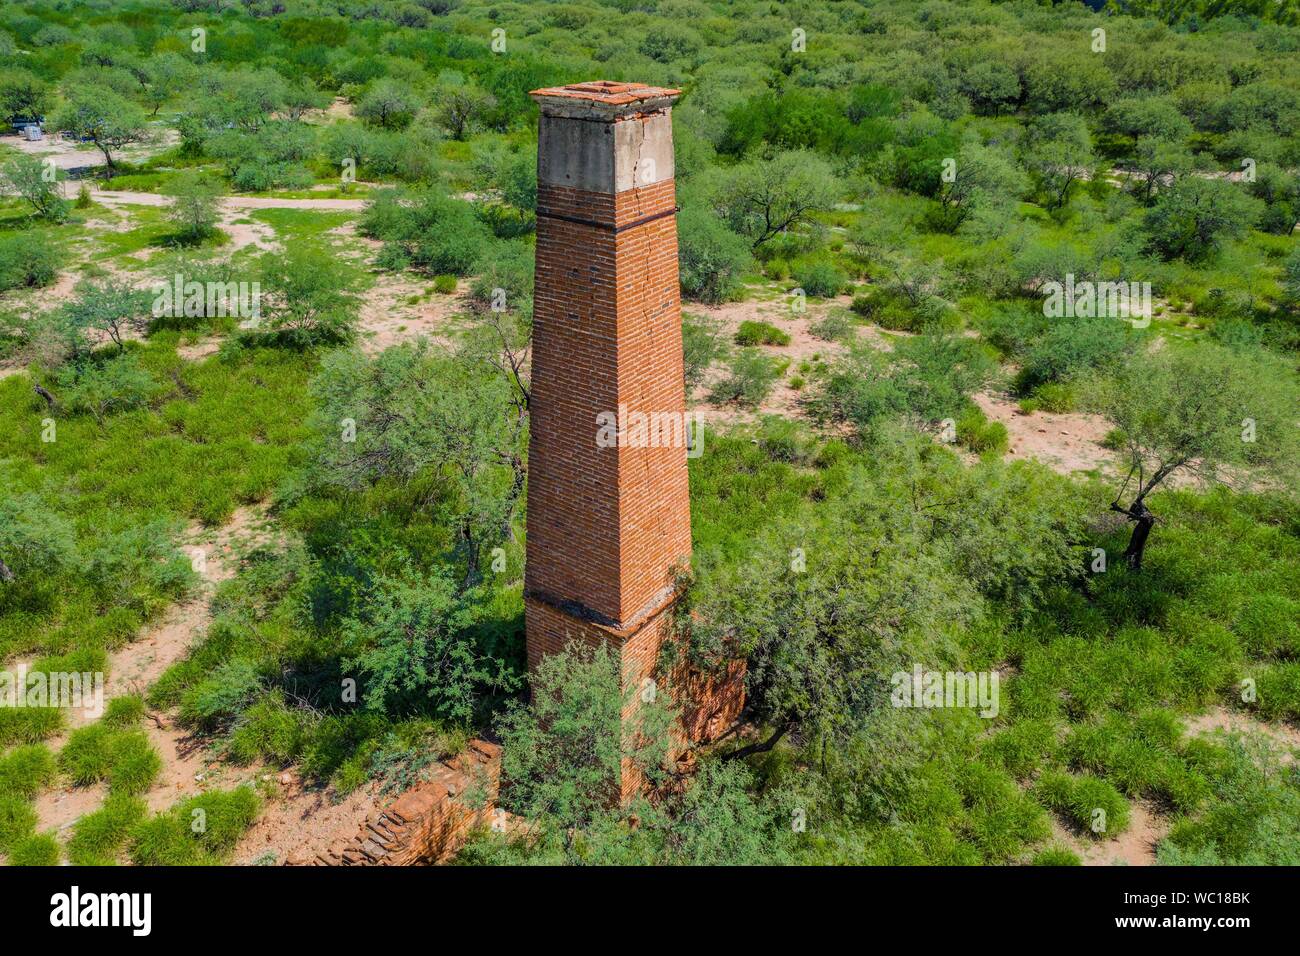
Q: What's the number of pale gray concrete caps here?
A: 1